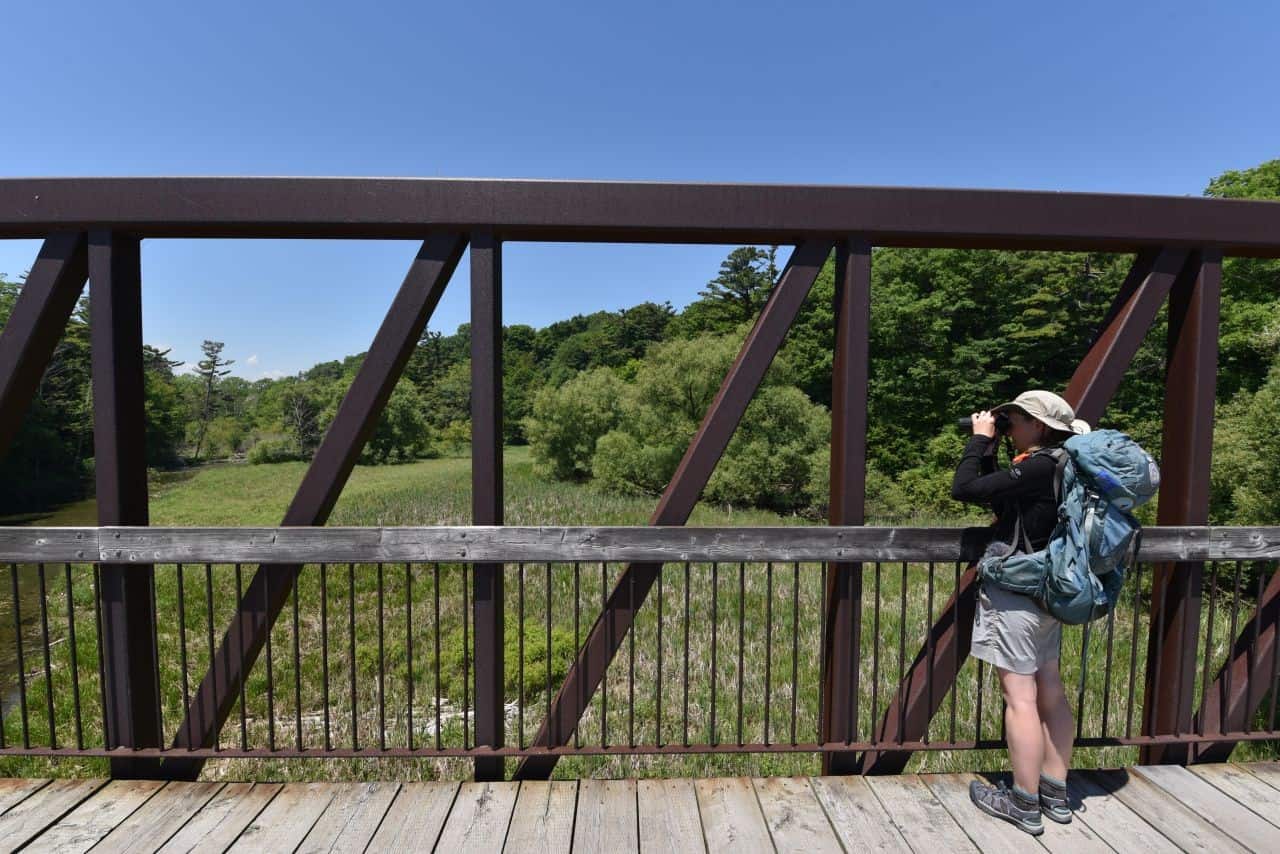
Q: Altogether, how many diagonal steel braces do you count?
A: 5